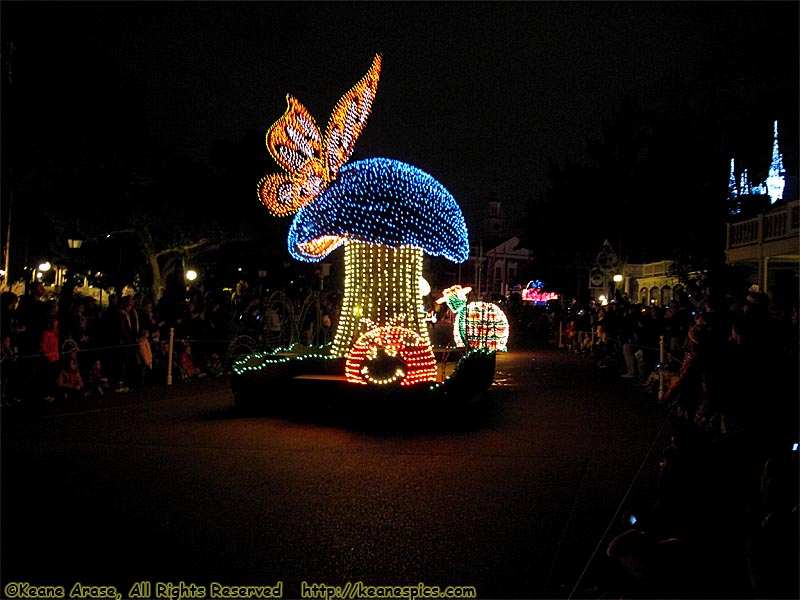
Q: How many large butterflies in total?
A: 1